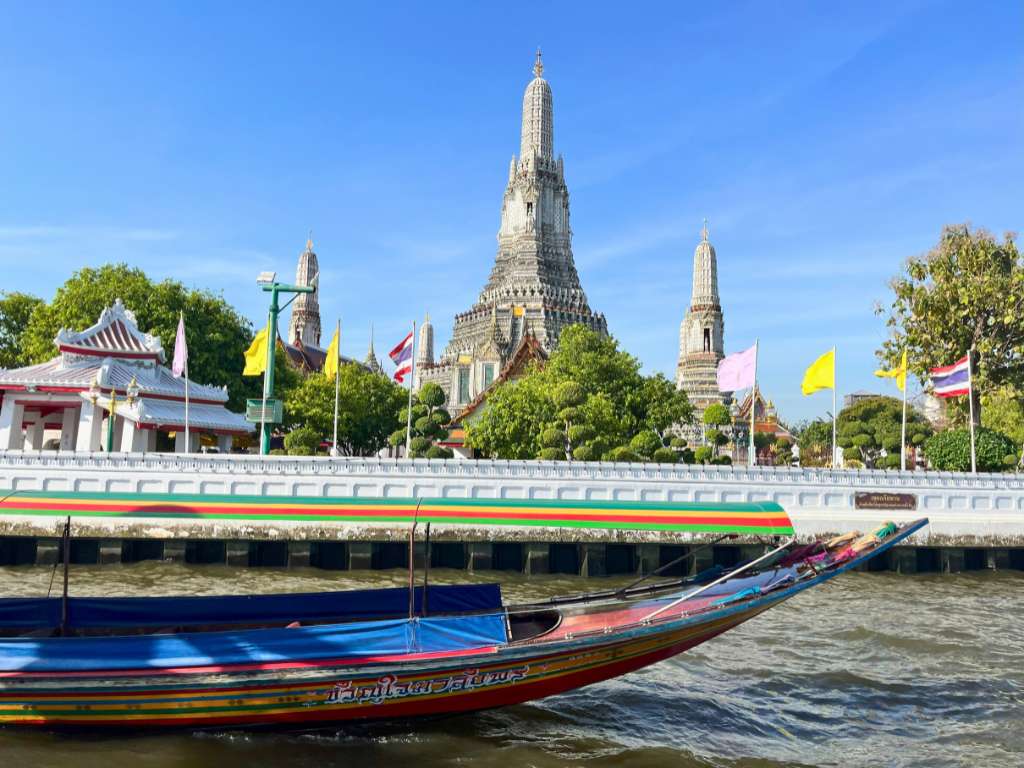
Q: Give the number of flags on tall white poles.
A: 8